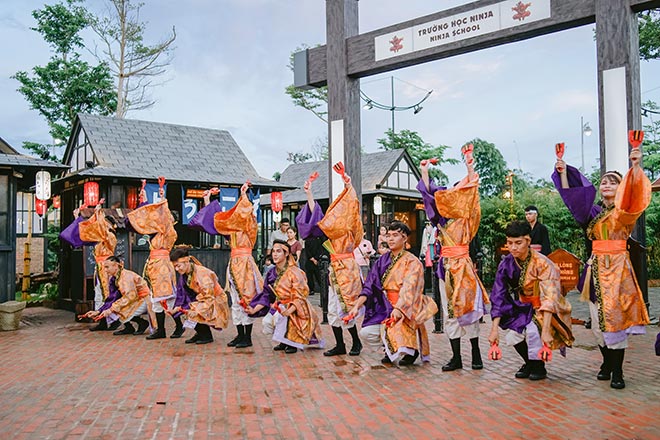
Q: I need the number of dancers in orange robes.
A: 11